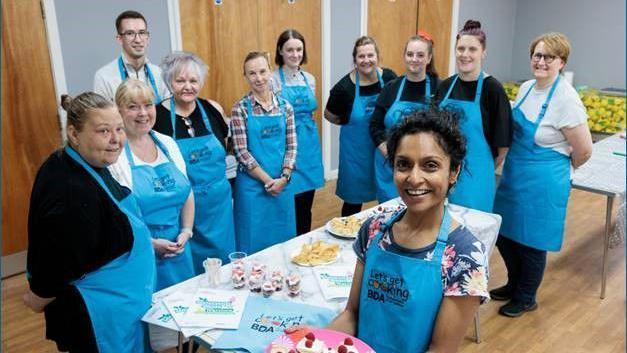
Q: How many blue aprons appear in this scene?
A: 11